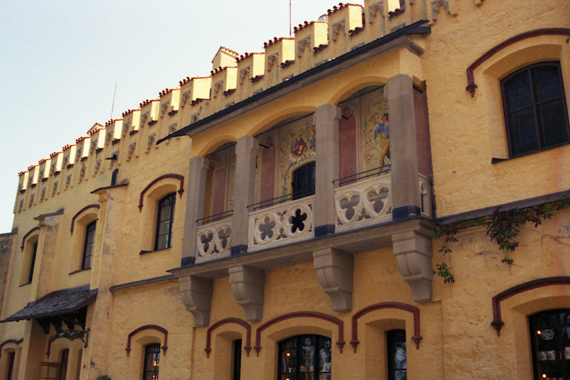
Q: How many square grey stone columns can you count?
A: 4